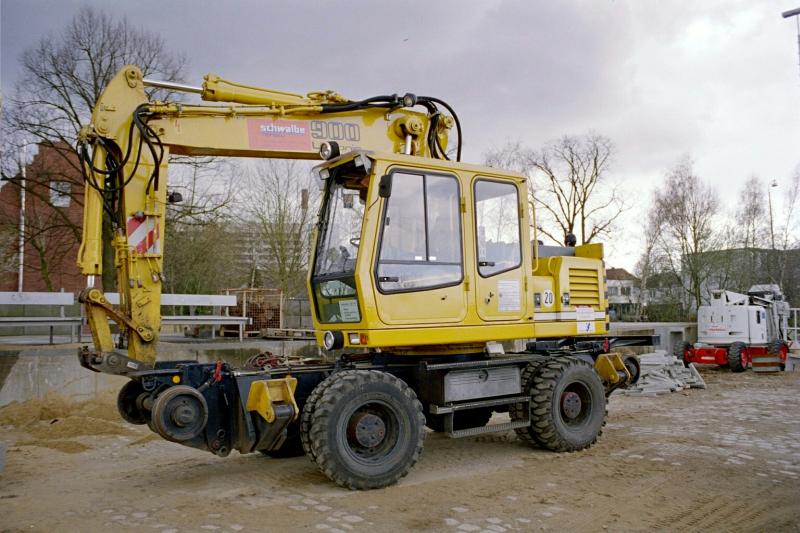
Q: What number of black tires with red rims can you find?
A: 2